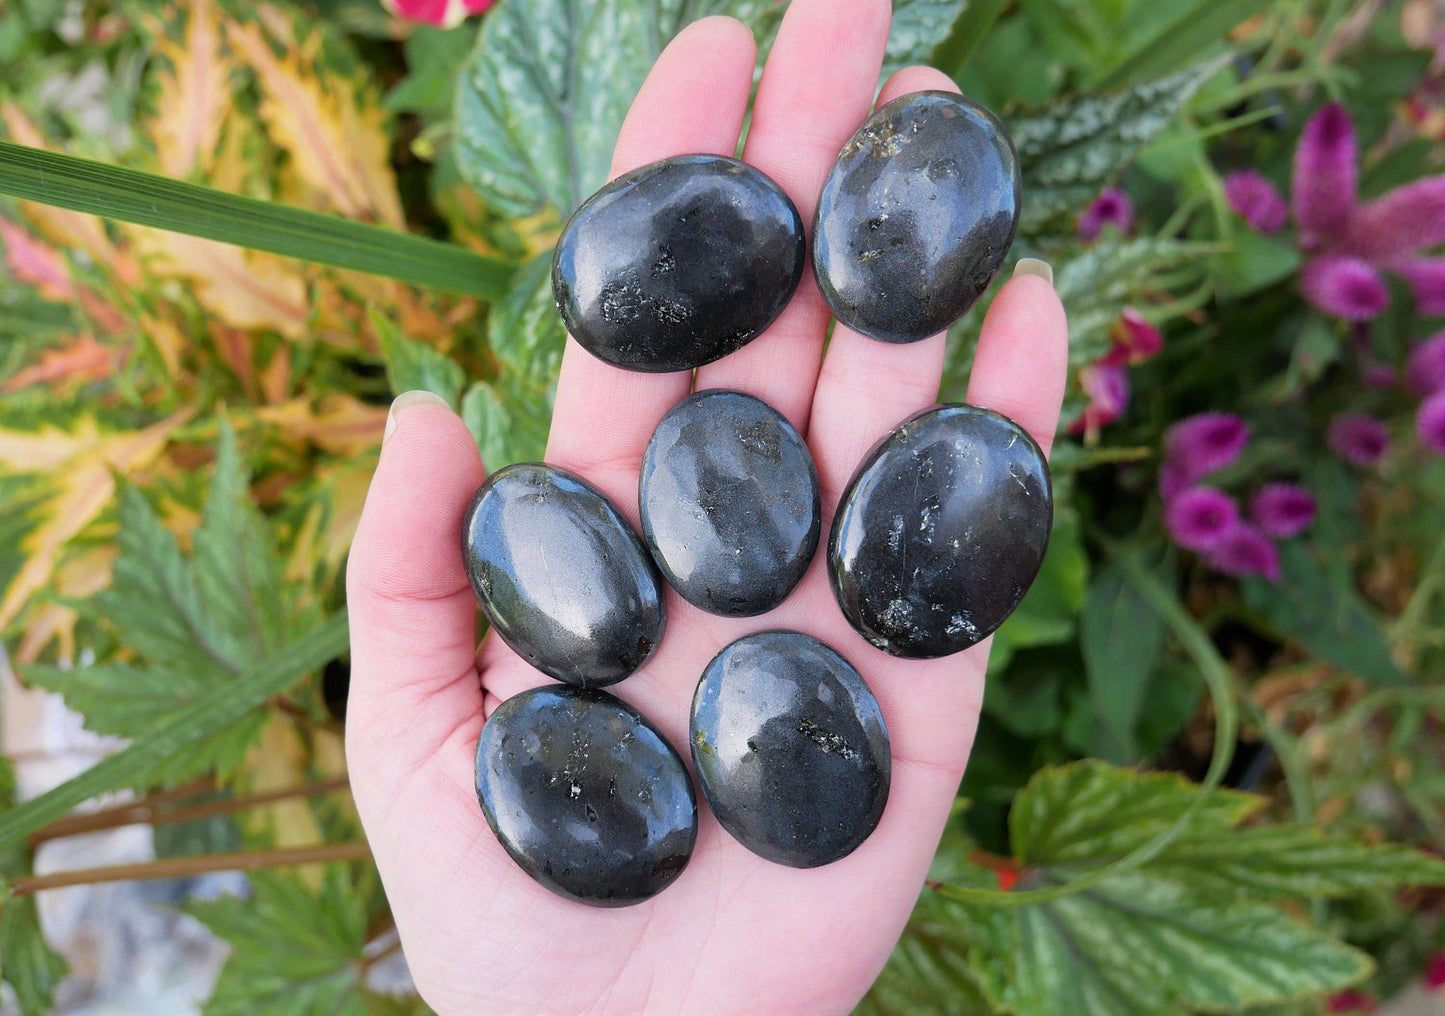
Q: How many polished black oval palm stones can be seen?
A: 7